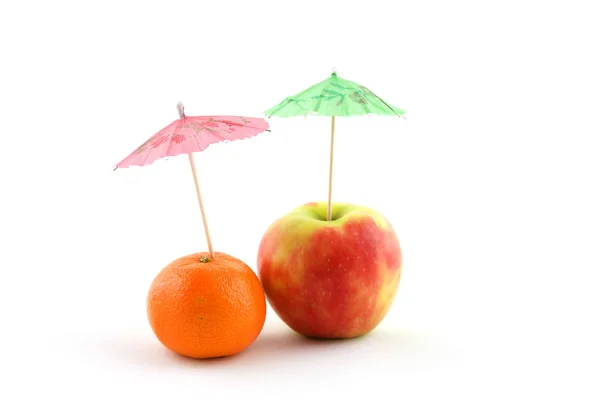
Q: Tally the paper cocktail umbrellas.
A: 2